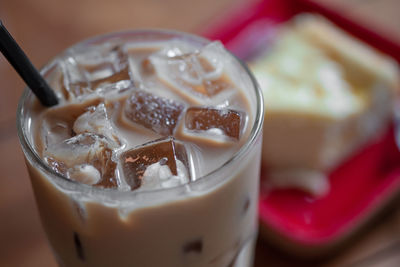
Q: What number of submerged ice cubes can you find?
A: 3